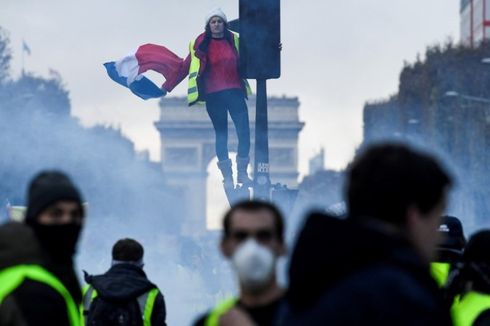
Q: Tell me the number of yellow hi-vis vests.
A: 6